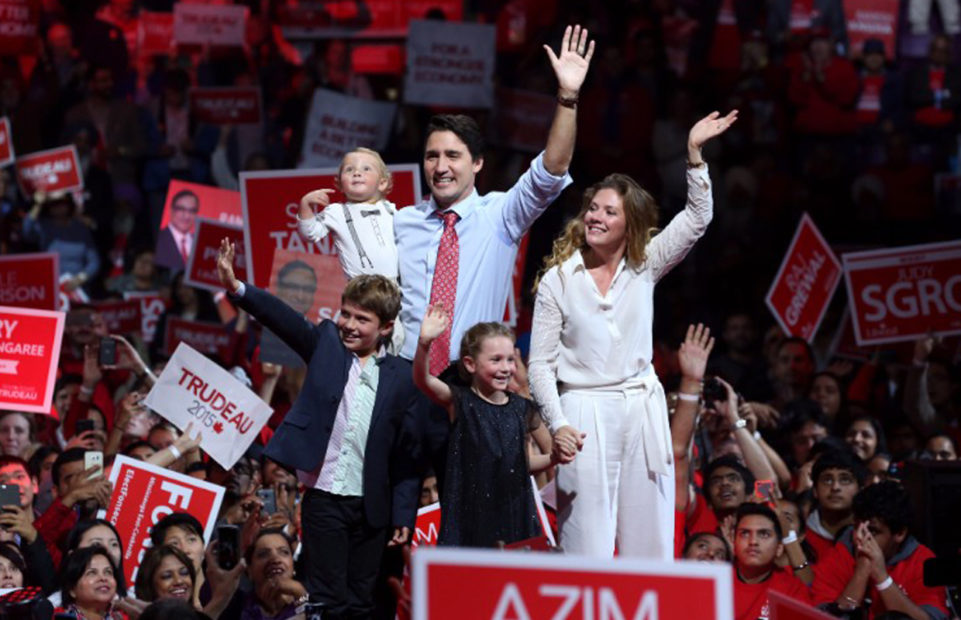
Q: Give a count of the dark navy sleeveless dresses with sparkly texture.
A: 1